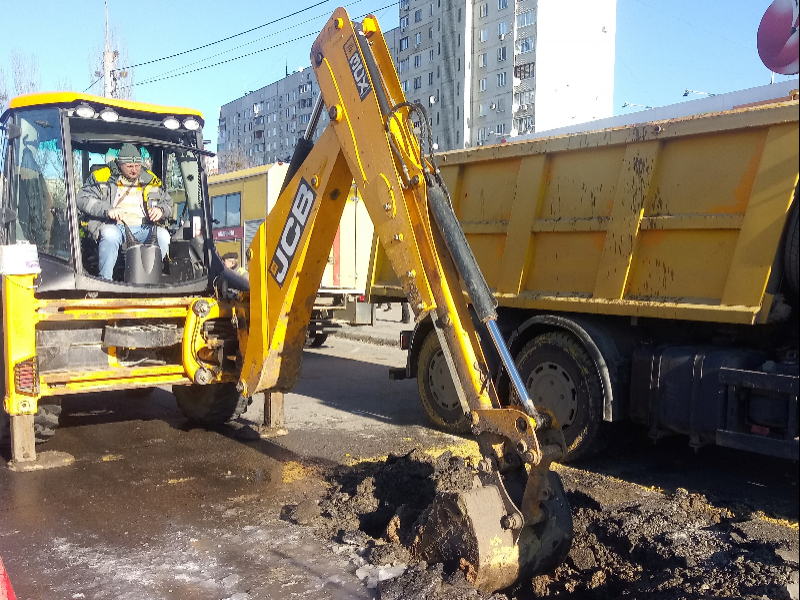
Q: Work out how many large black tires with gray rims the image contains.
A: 2